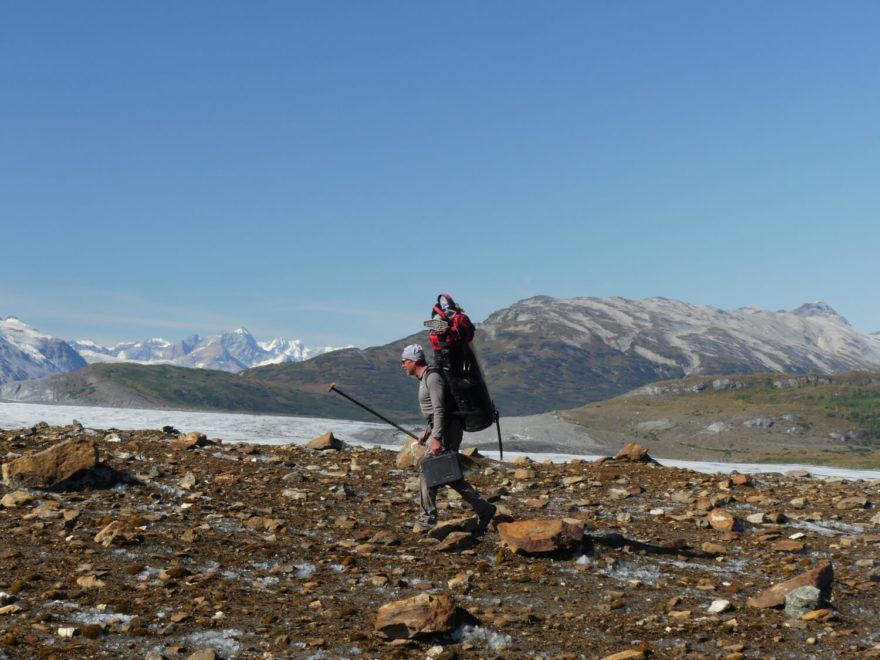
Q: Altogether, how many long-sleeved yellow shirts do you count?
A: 0